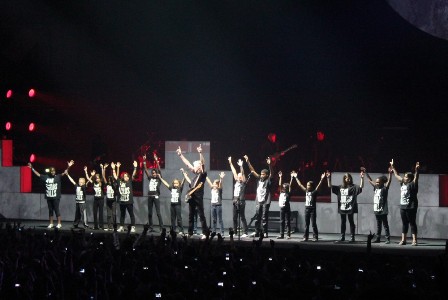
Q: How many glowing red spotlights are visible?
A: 5